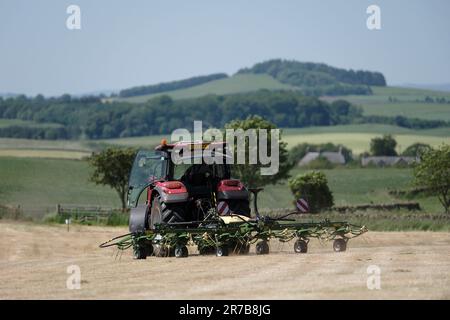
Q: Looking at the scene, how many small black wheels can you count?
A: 6